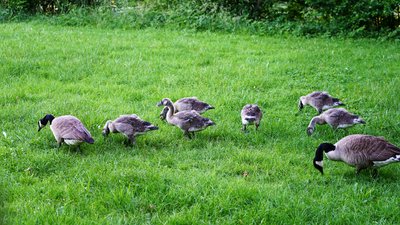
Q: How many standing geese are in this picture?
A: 8